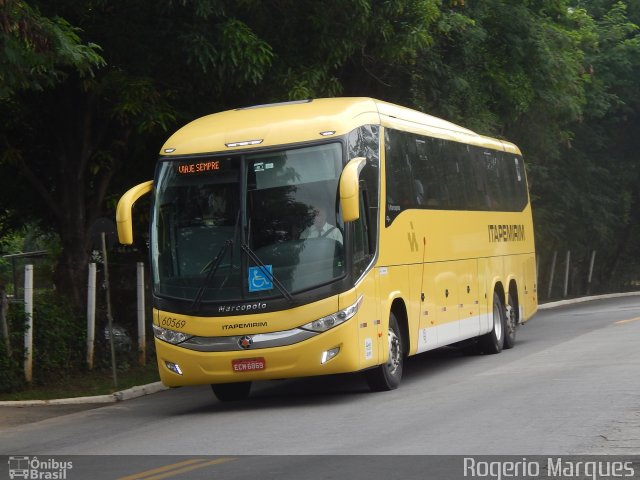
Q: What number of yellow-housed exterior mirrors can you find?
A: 2